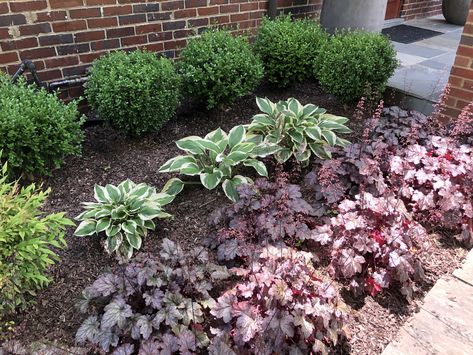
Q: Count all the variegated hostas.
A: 3